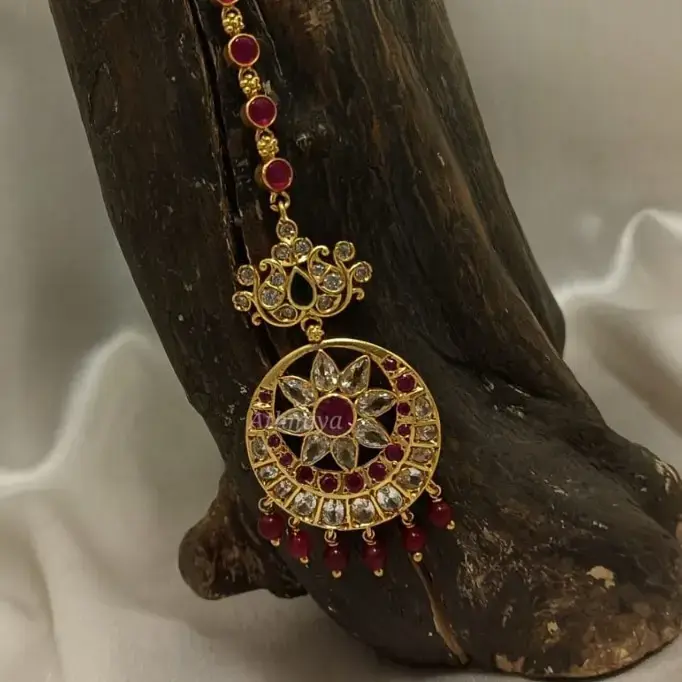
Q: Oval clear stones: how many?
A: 11